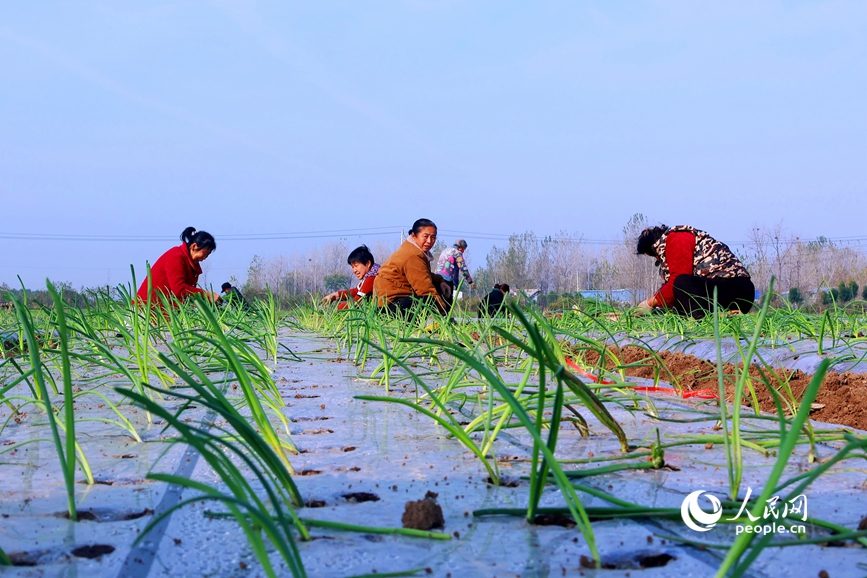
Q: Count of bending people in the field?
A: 6